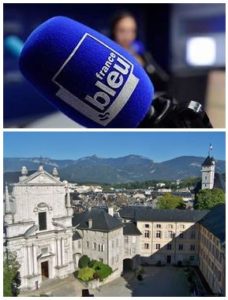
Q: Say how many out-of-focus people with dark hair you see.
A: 1